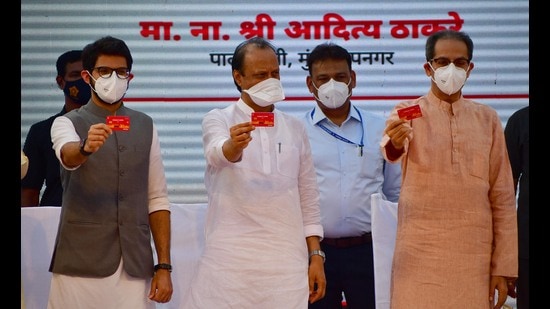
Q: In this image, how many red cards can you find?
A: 3